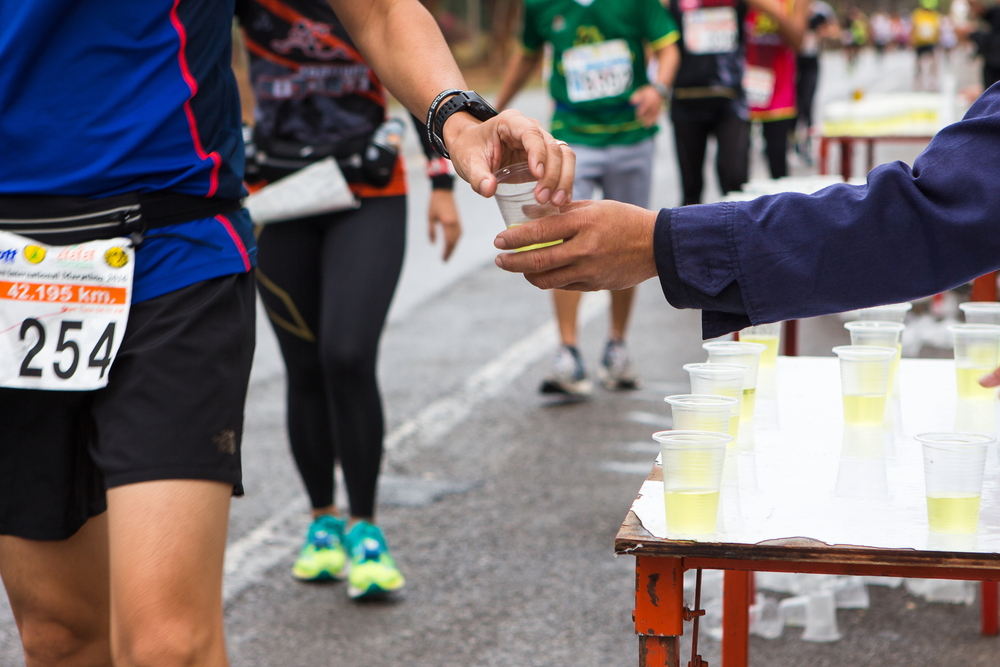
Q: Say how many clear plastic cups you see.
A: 12